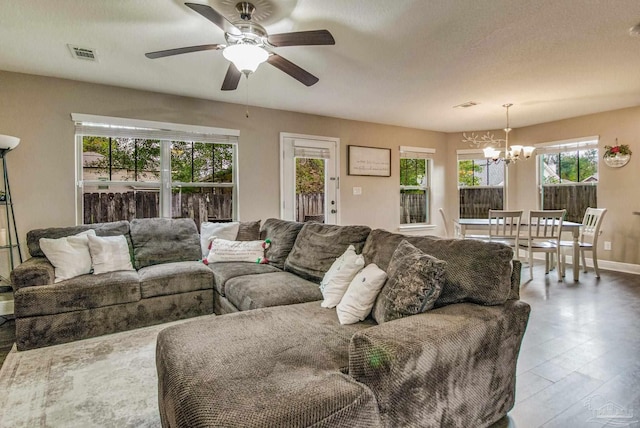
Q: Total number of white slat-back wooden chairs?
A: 4